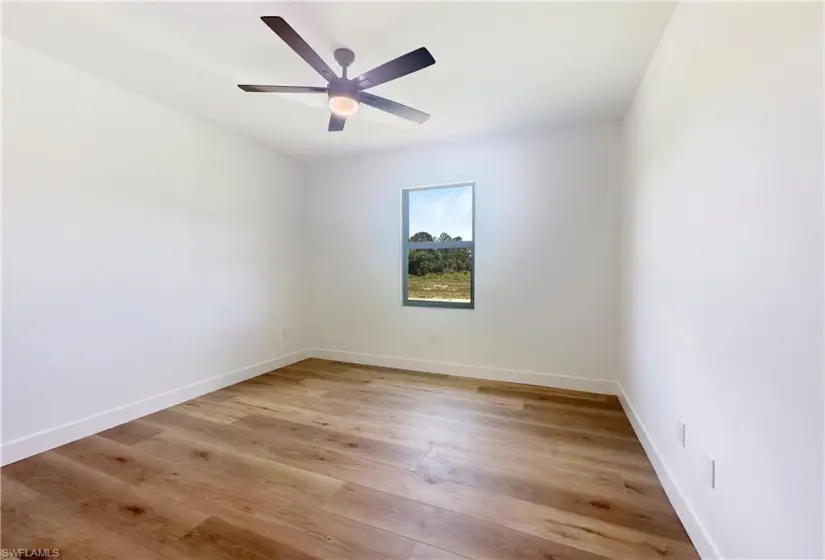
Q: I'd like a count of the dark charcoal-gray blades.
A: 5